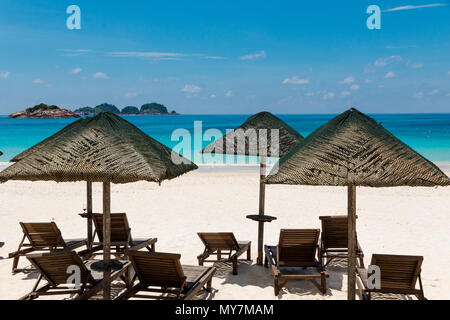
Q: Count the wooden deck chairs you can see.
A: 8